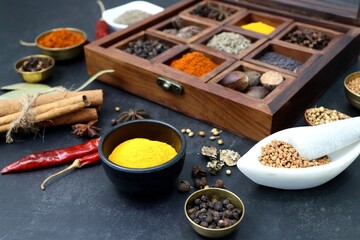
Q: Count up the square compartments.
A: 9